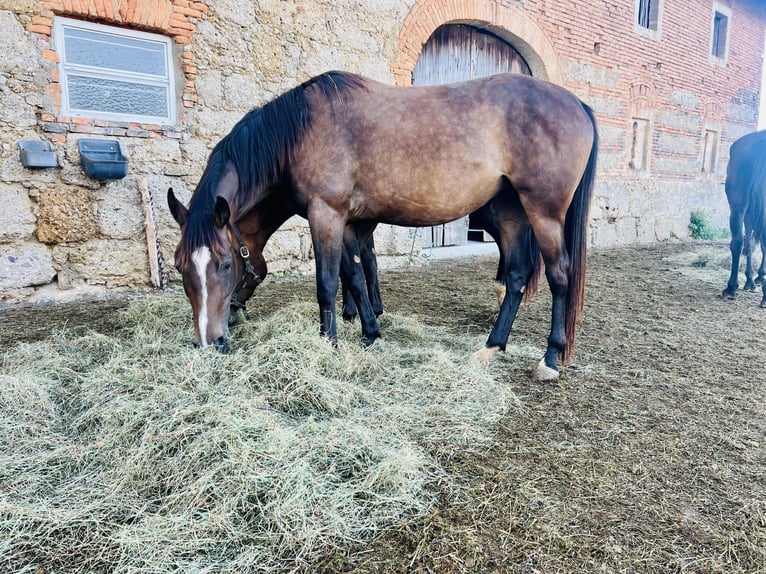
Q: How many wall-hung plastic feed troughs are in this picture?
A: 2